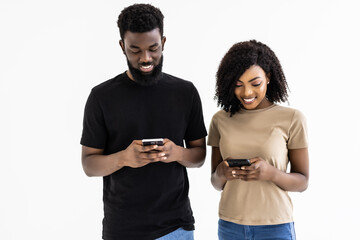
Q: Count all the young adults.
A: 2